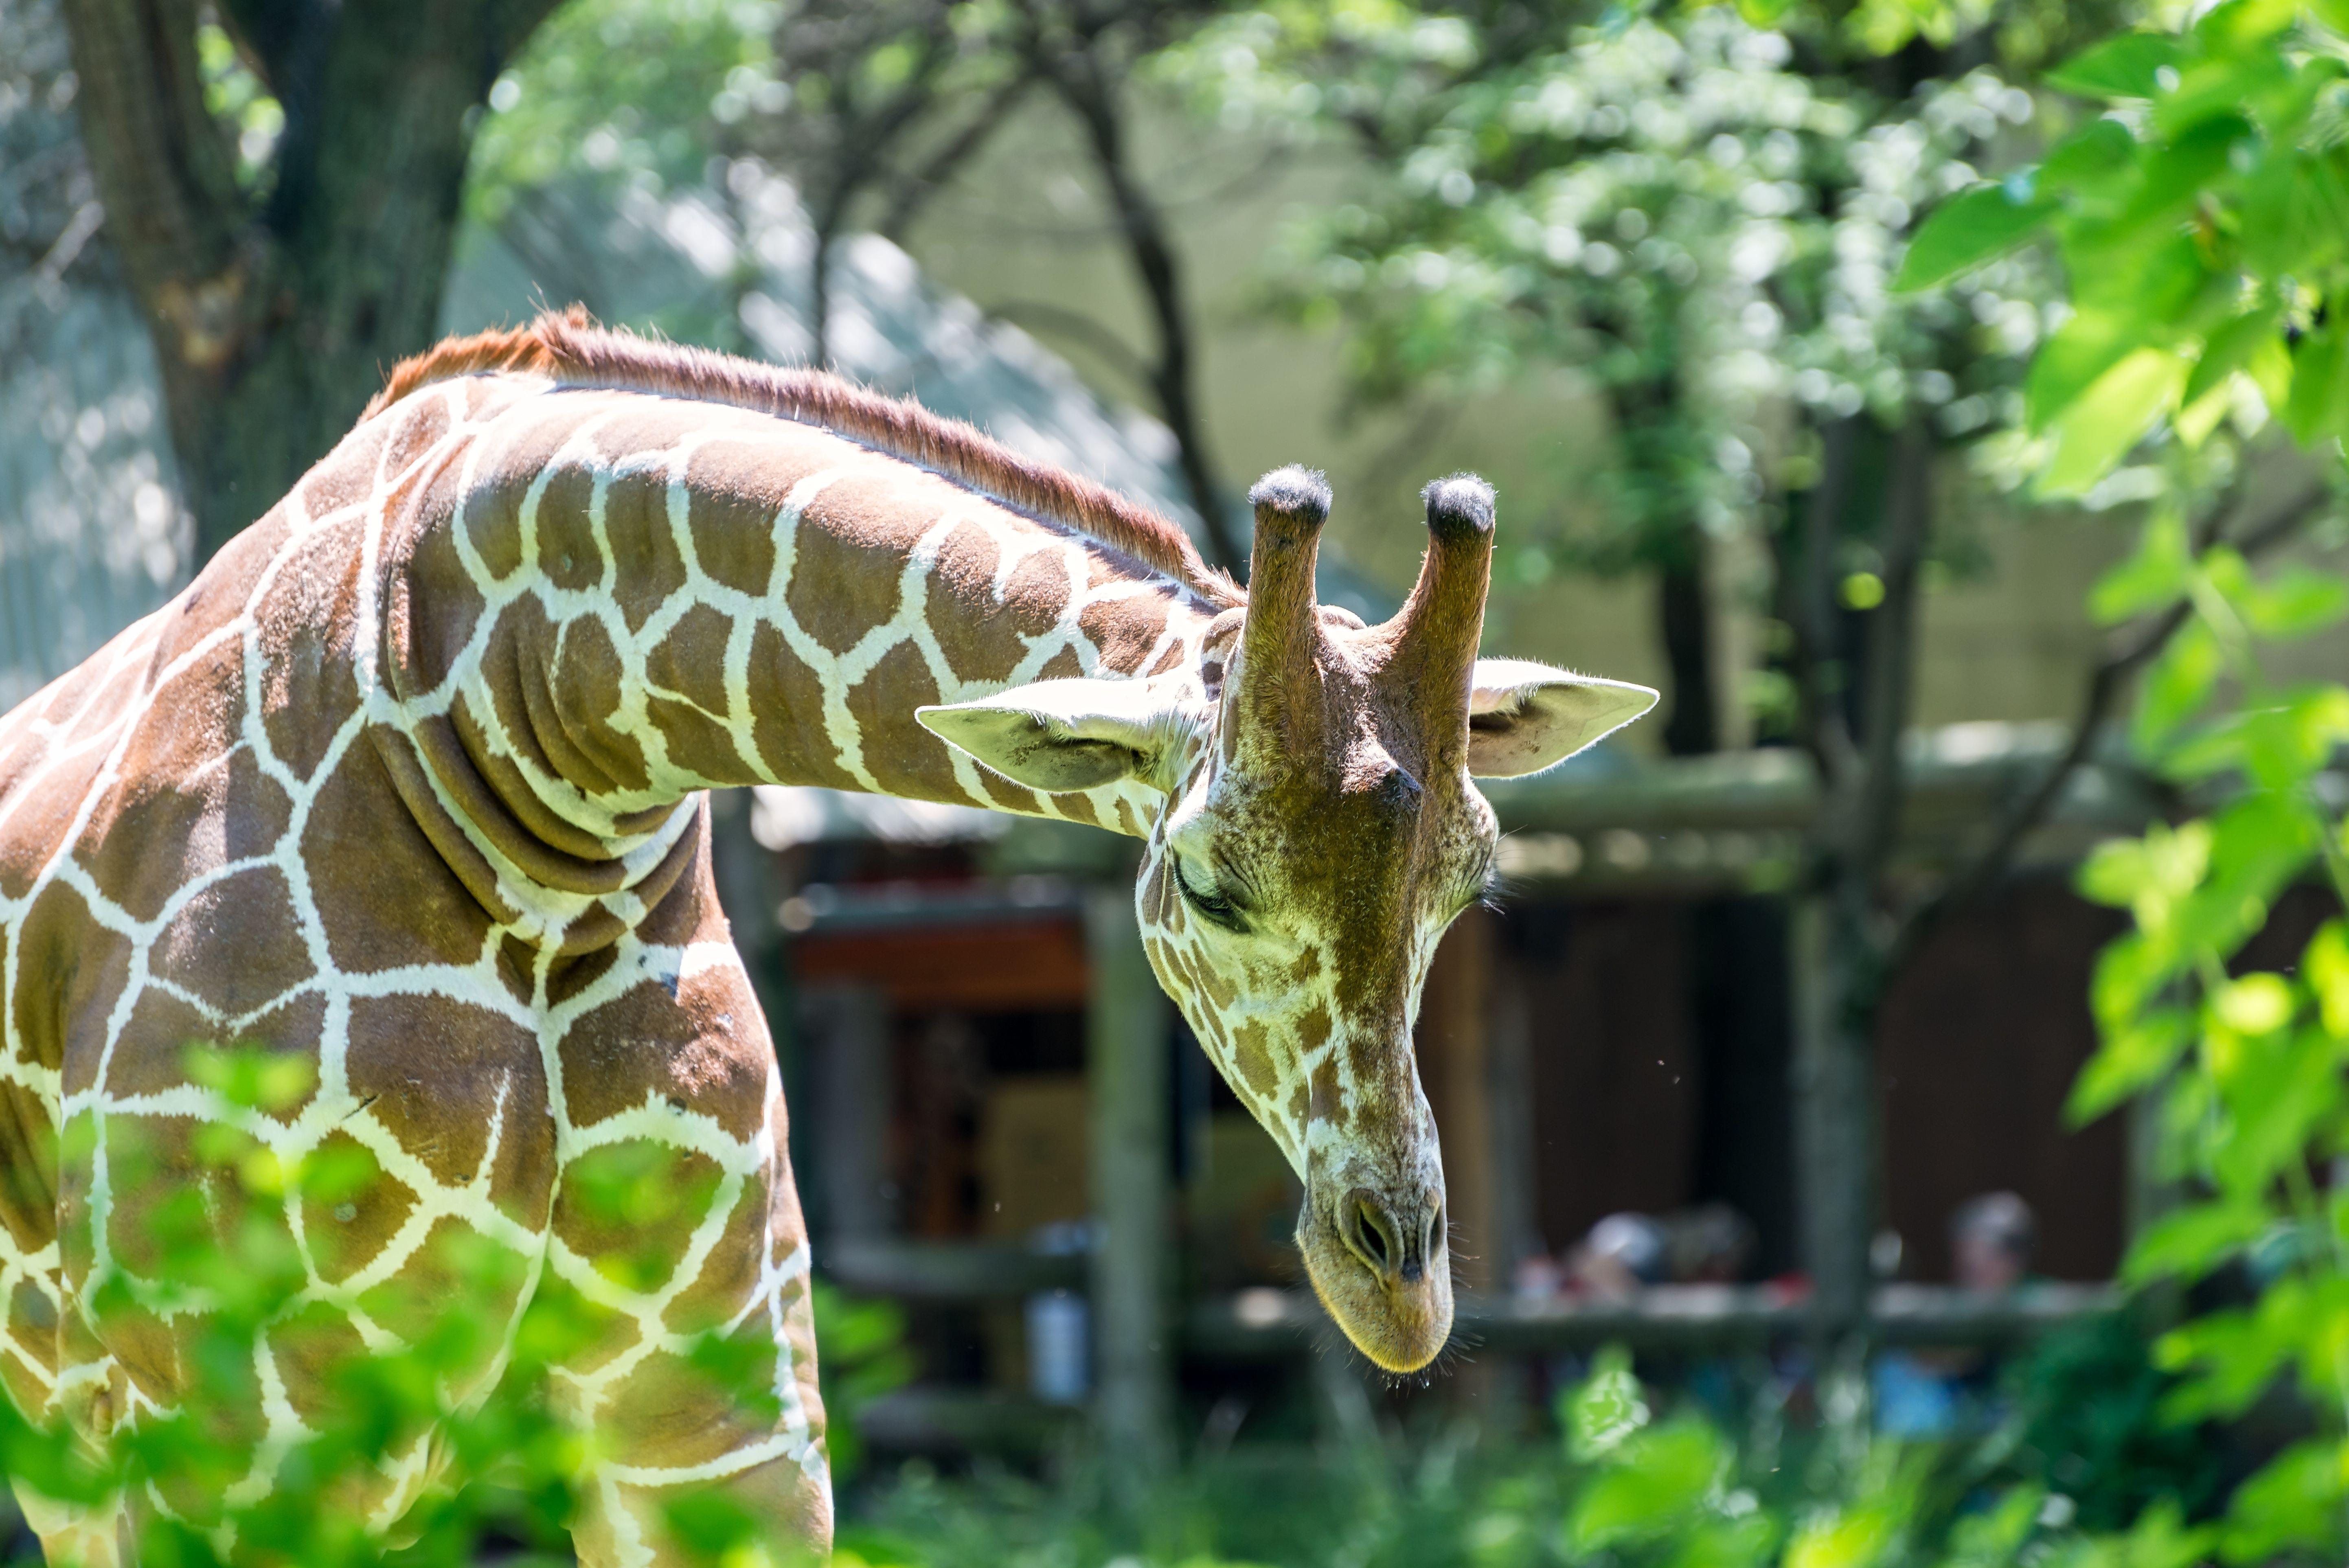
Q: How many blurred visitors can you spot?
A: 3